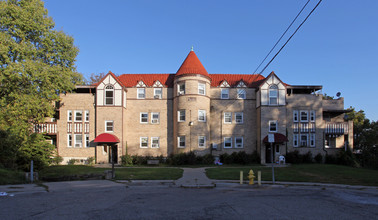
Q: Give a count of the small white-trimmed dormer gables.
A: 4